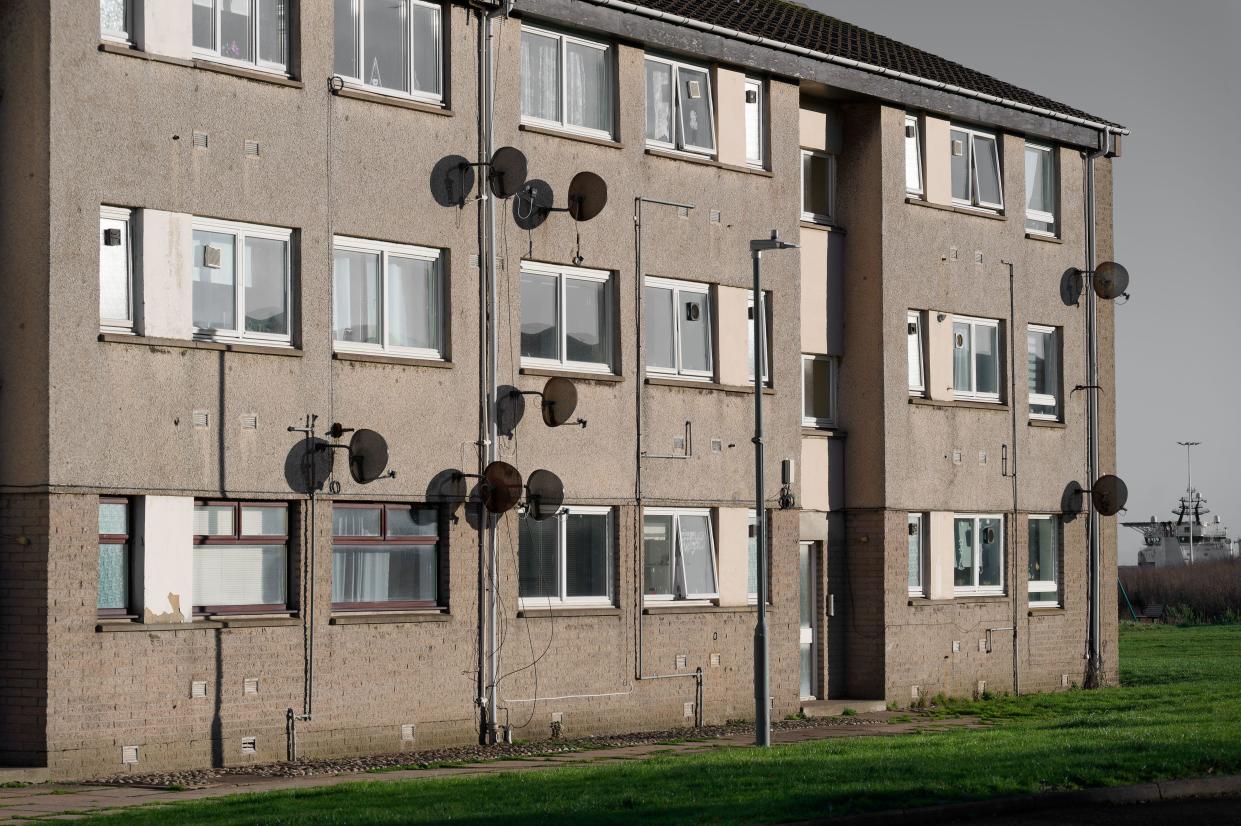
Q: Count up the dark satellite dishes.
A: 8